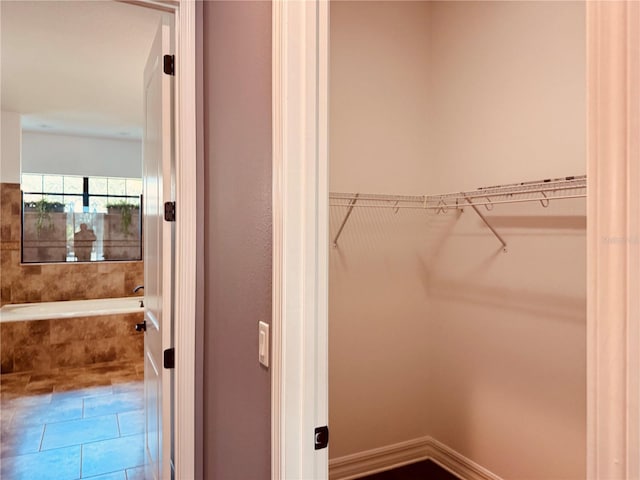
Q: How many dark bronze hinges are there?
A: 3